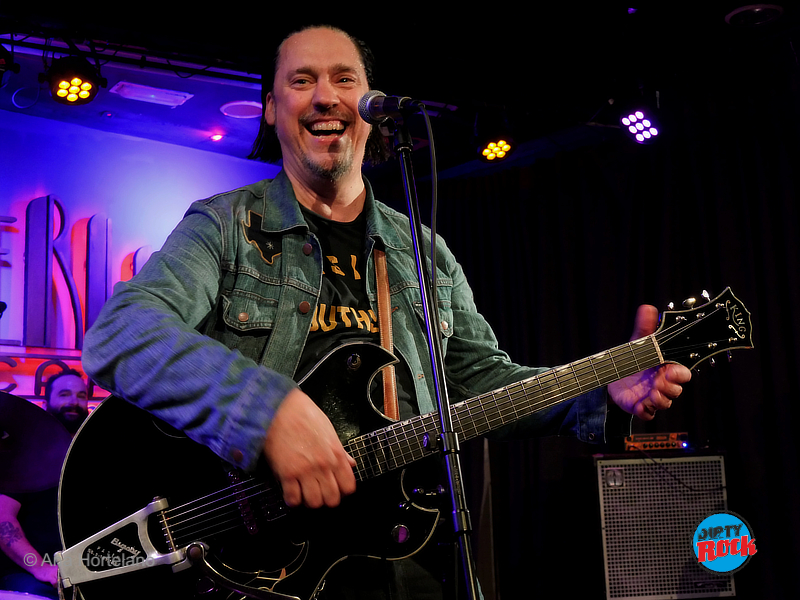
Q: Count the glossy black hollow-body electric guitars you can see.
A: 1